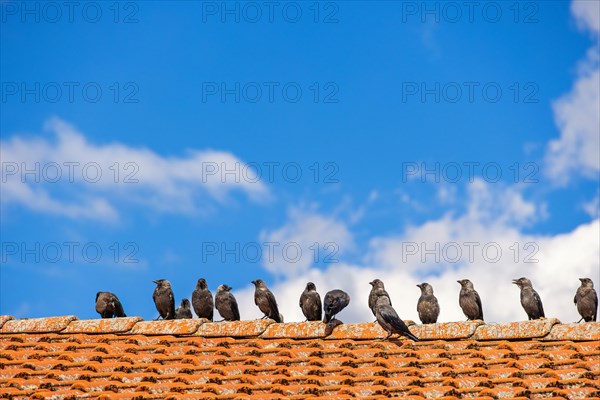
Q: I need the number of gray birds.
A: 14